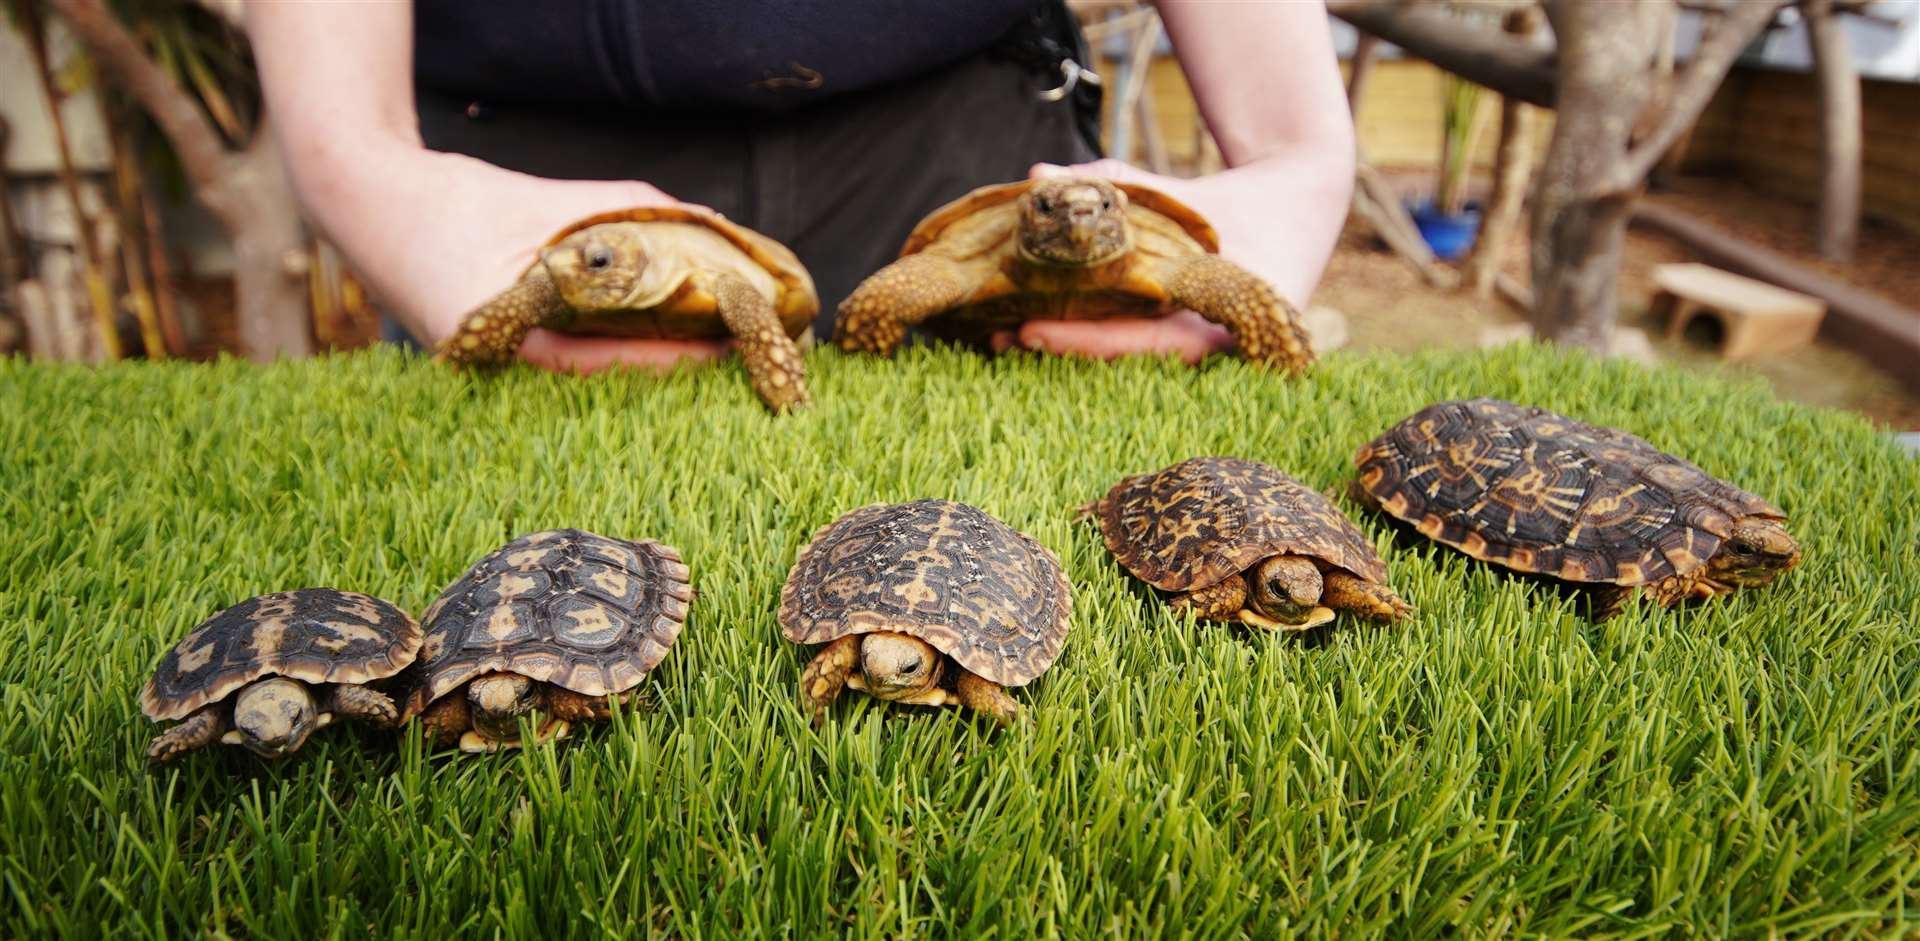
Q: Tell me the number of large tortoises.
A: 2